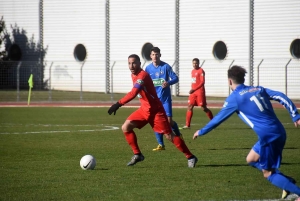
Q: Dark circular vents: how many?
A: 5